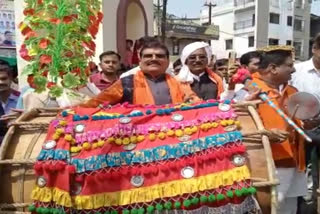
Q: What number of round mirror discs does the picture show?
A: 13